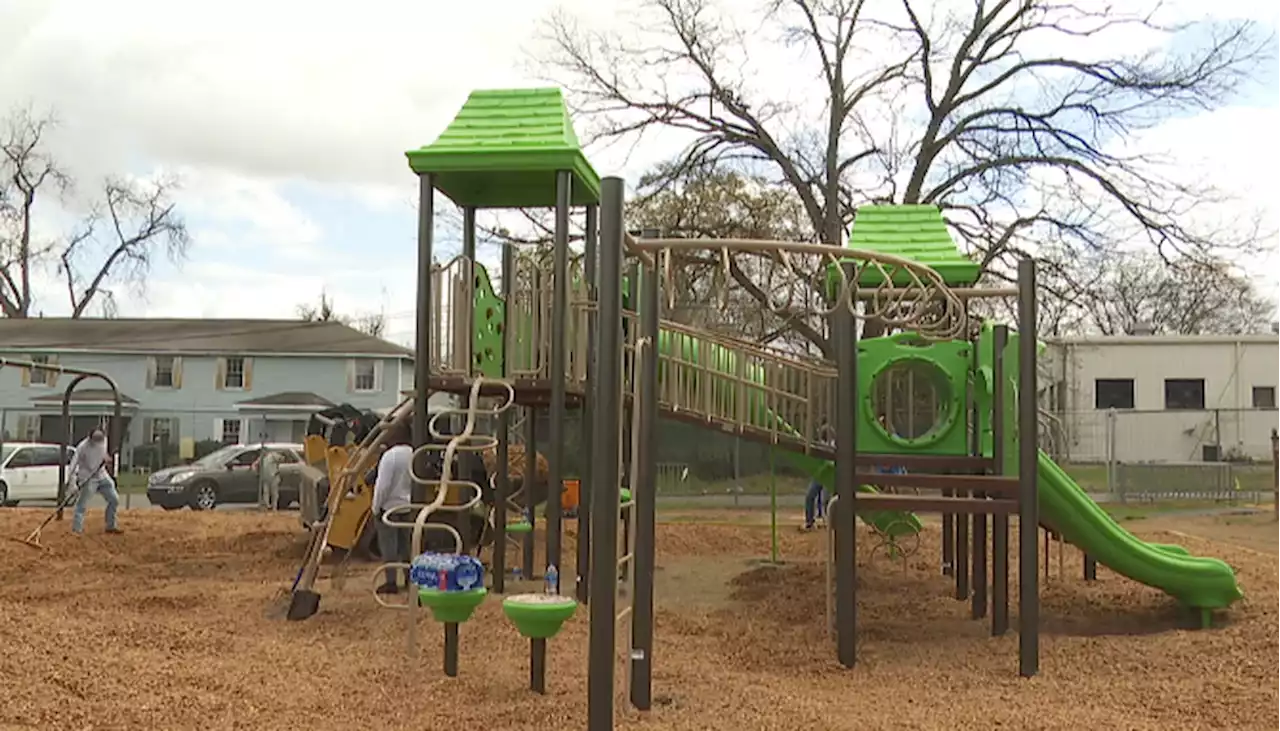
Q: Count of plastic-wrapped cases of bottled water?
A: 1